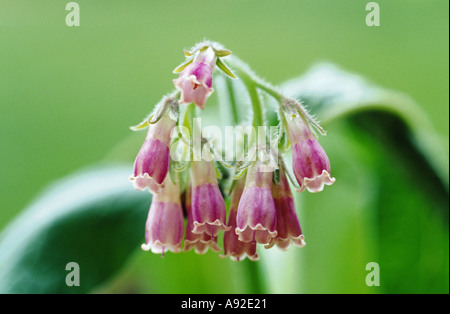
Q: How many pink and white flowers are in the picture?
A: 9